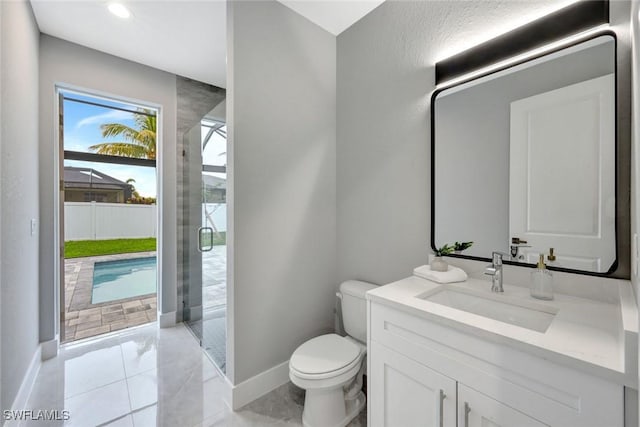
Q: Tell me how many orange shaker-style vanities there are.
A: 0